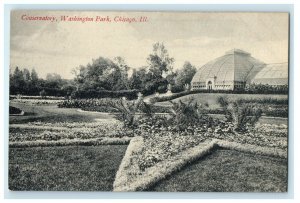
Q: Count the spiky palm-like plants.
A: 3